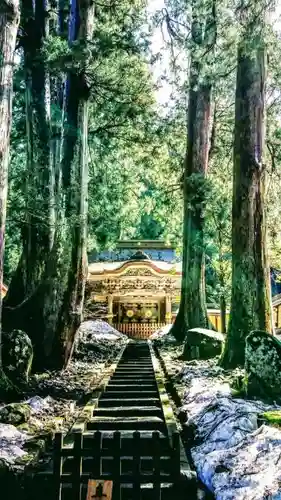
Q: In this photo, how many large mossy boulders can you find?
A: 3